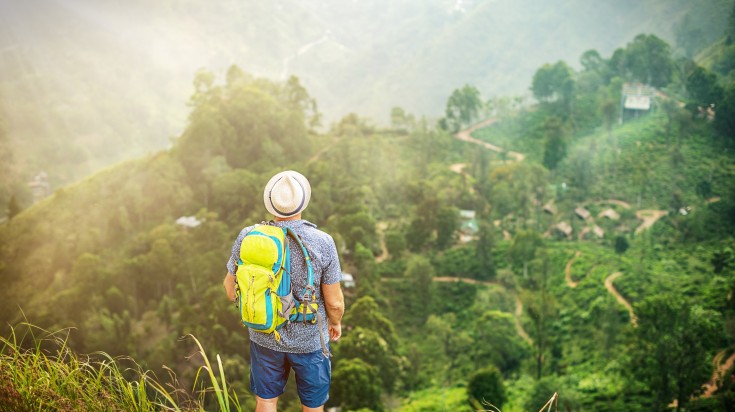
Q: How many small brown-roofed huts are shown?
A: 5